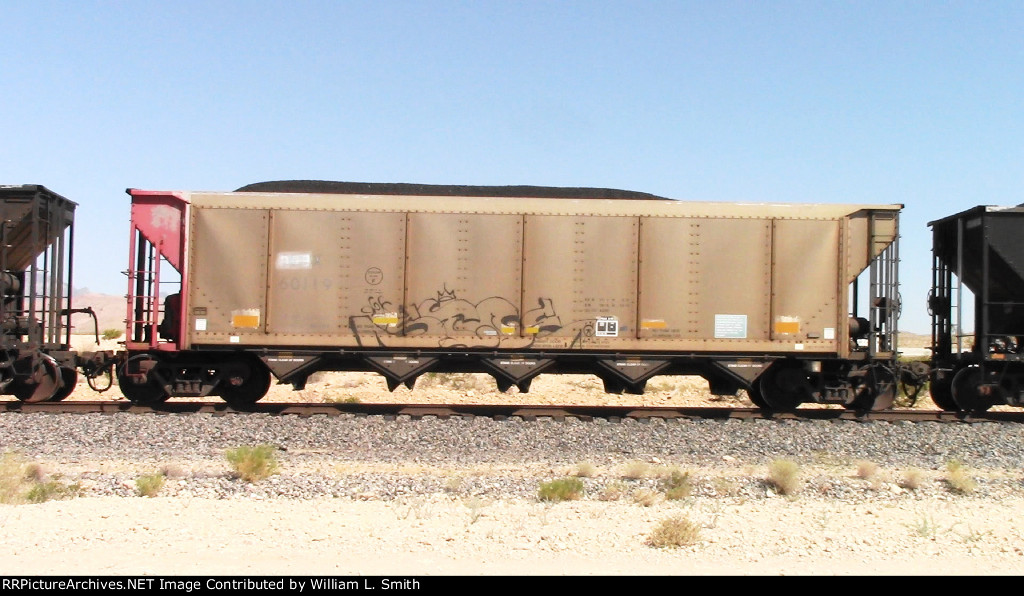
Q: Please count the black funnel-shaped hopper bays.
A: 5